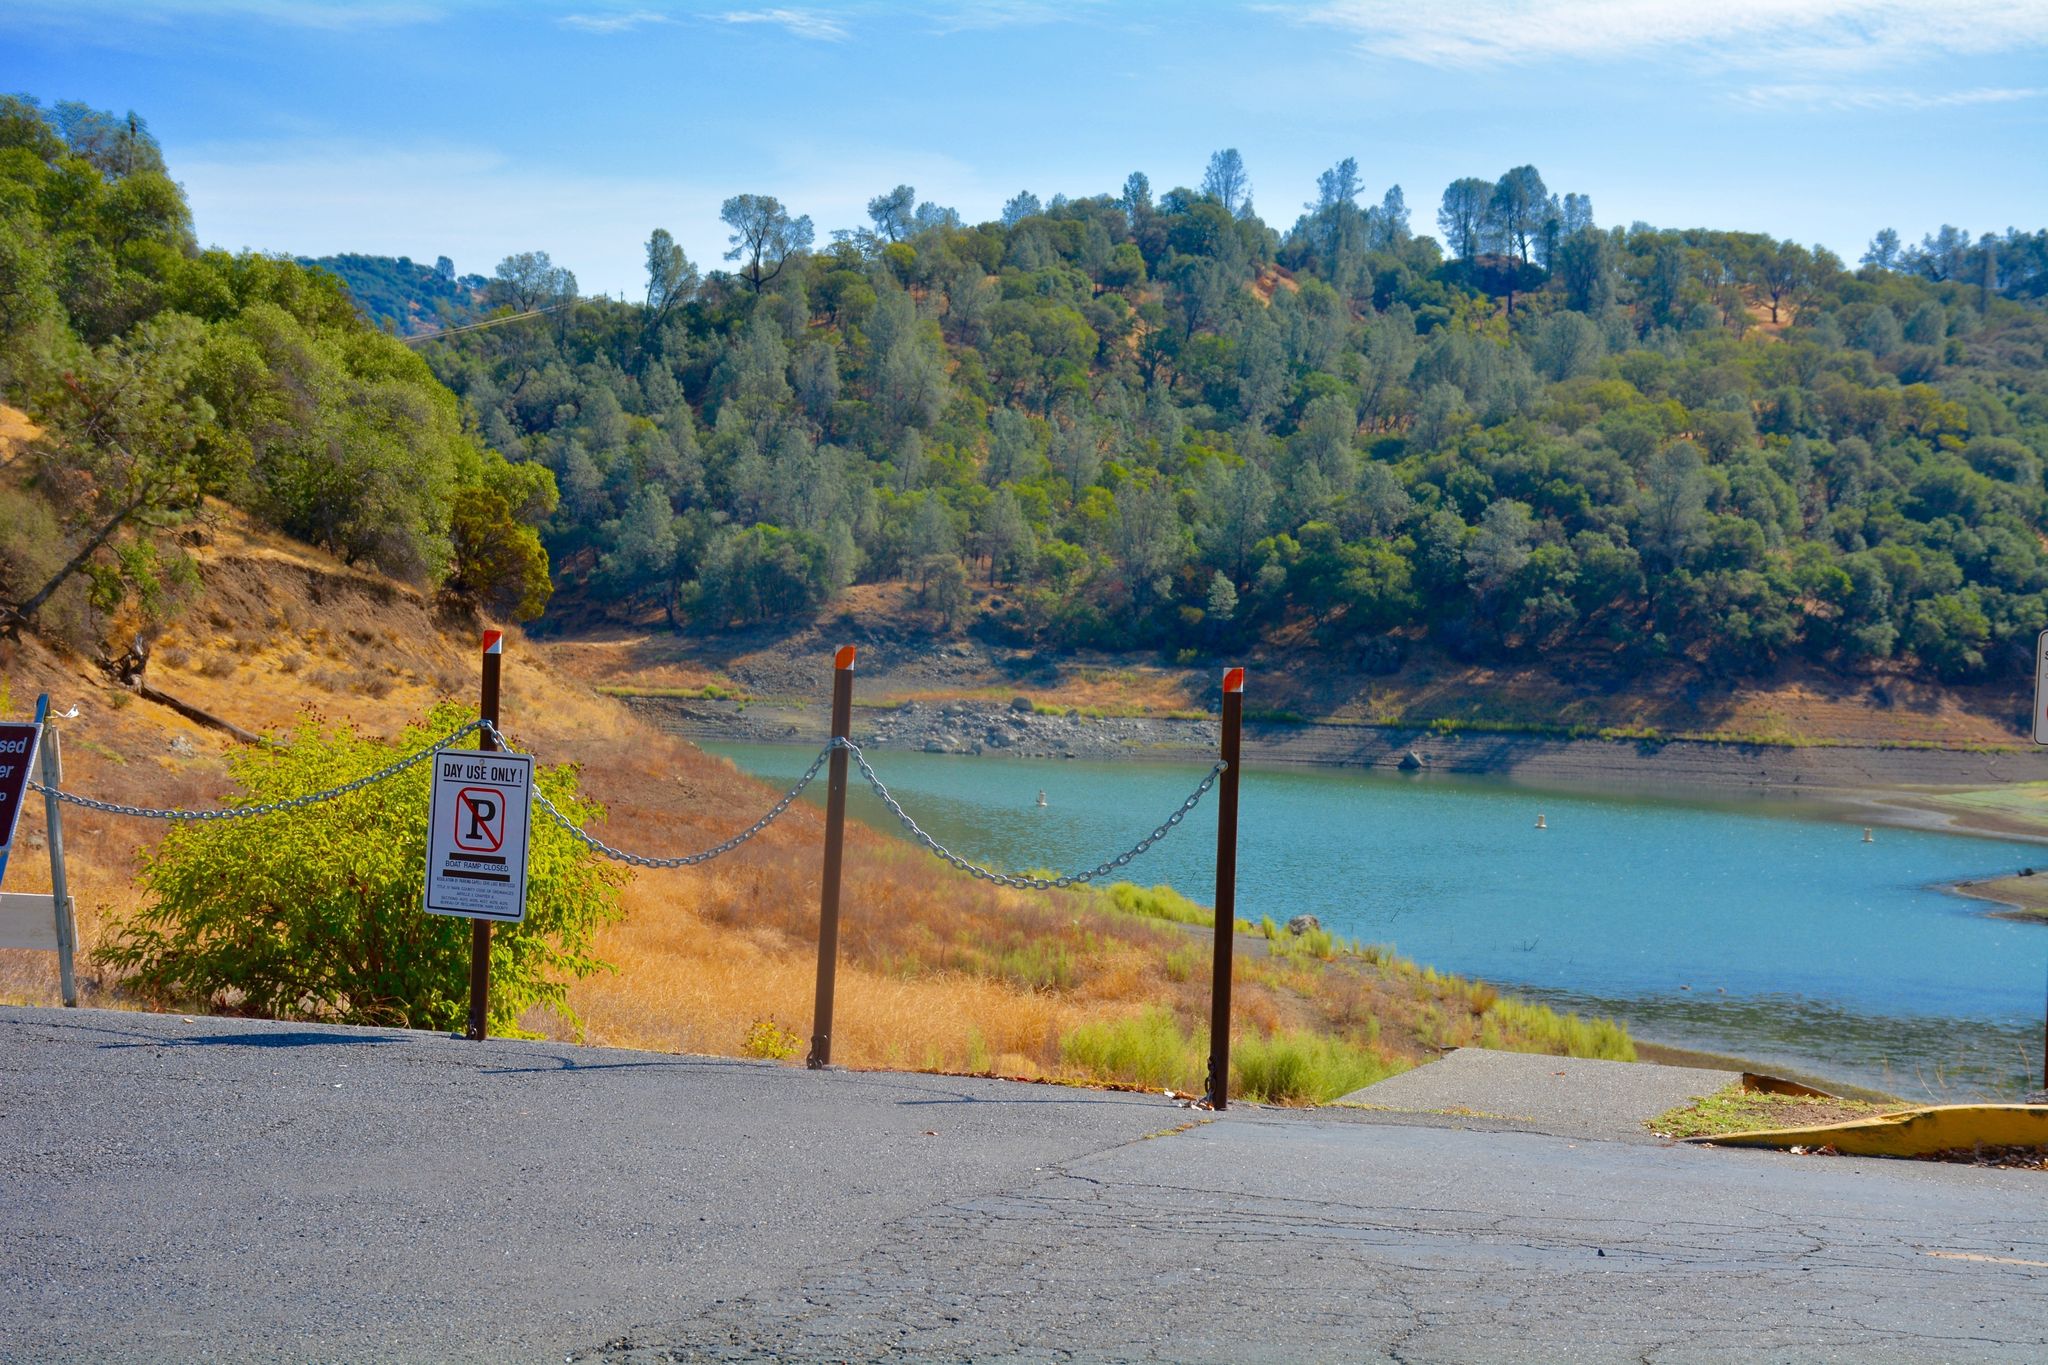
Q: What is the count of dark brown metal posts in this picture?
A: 3